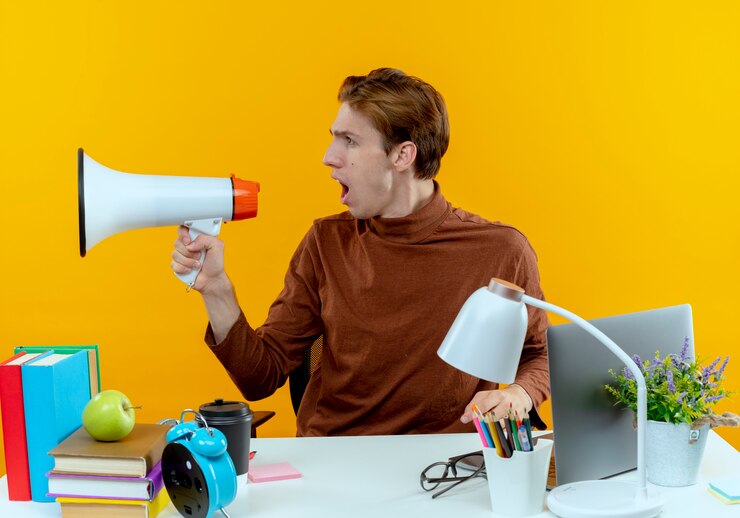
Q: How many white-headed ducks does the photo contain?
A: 0